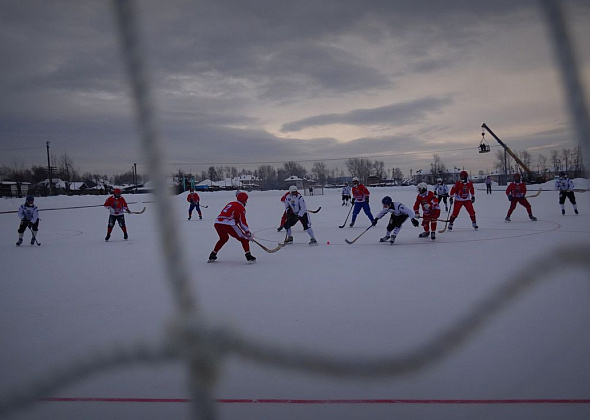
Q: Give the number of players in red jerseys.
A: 8